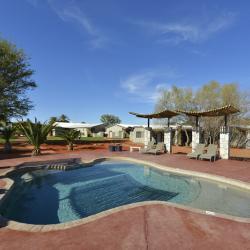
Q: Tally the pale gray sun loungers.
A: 4